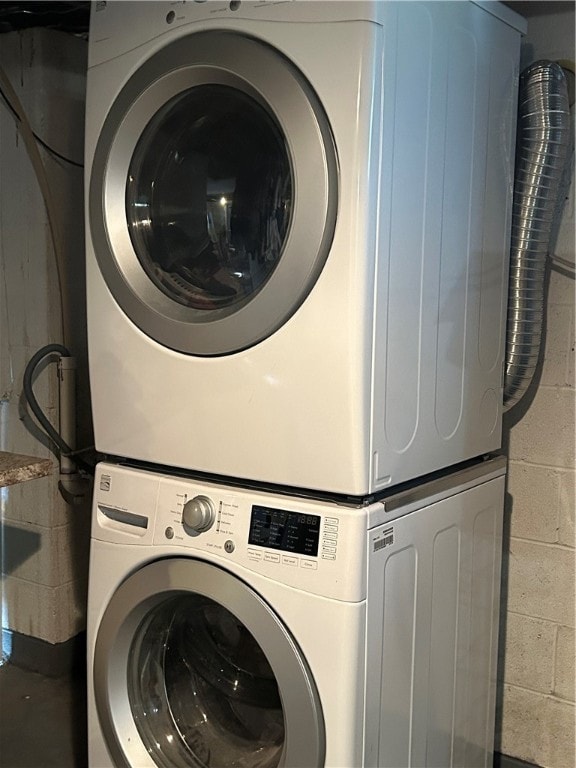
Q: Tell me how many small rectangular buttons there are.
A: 10